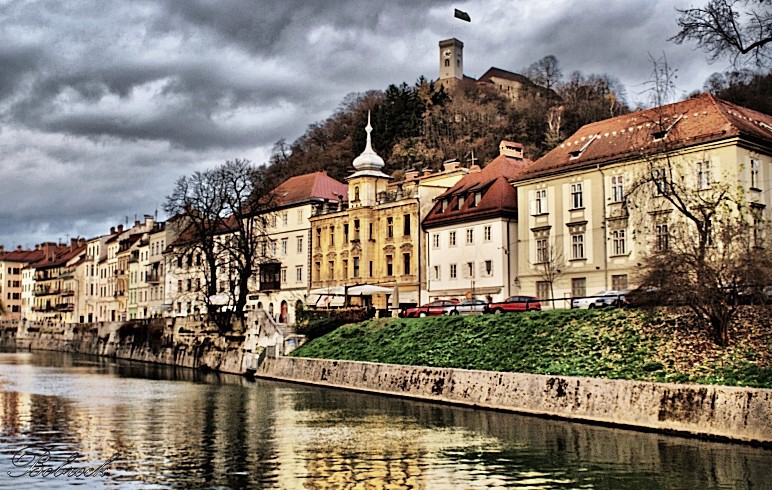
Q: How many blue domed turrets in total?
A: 0